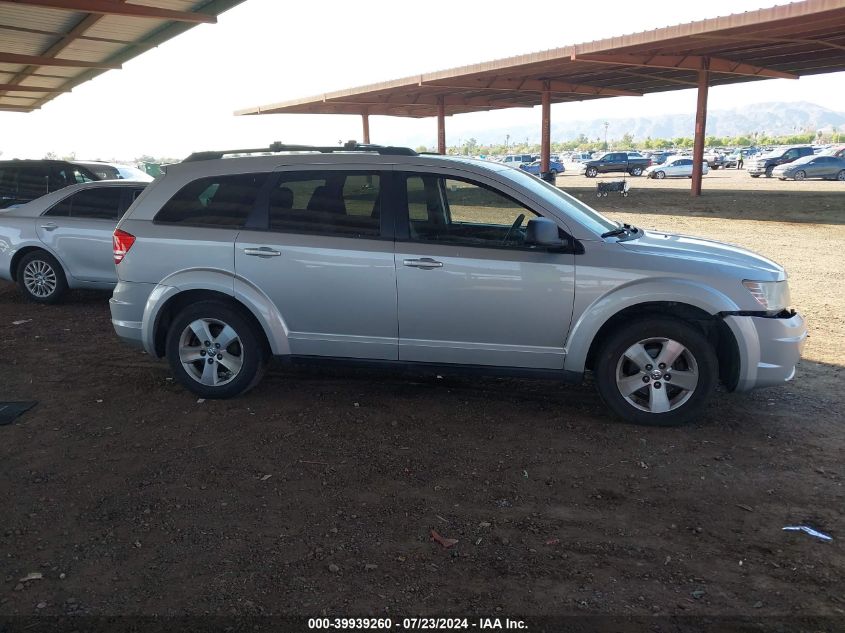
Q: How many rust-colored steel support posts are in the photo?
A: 4